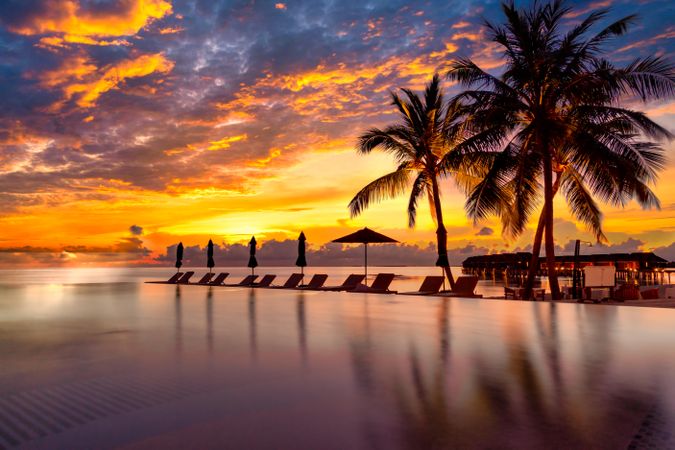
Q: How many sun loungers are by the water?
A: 12